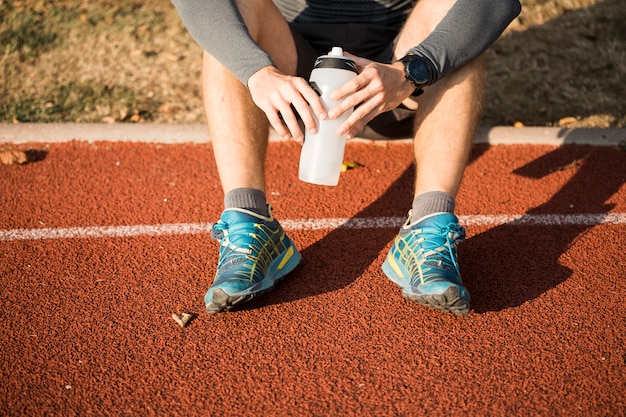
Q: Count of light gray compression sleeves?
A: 2